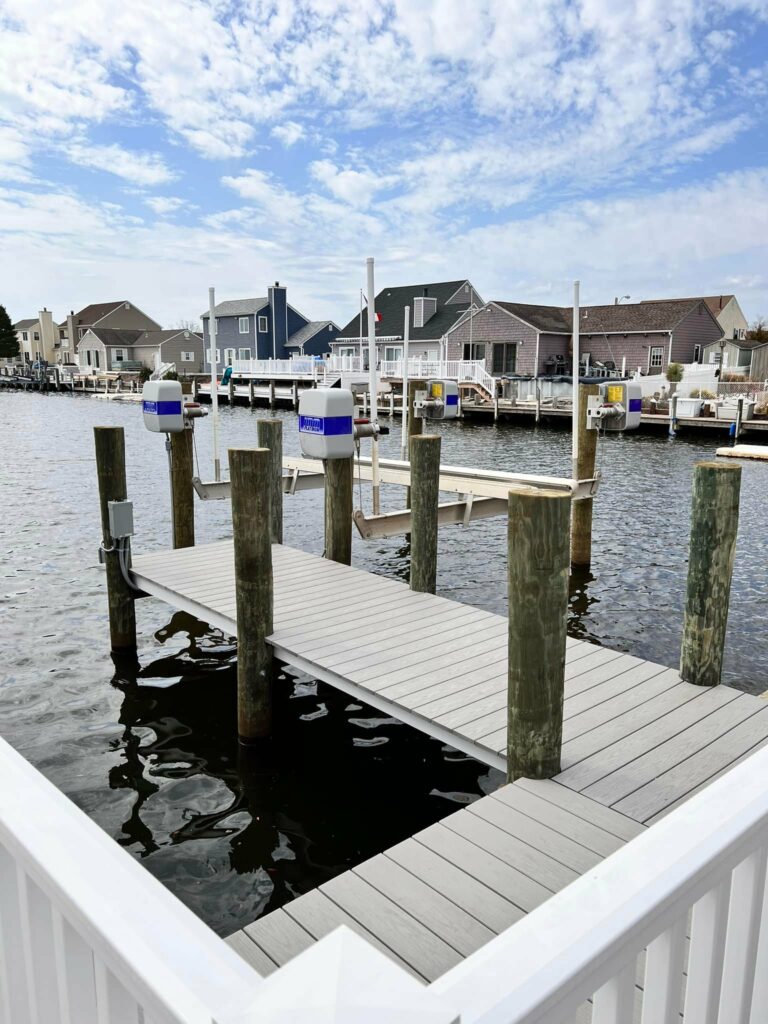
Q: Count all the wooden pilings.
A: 10